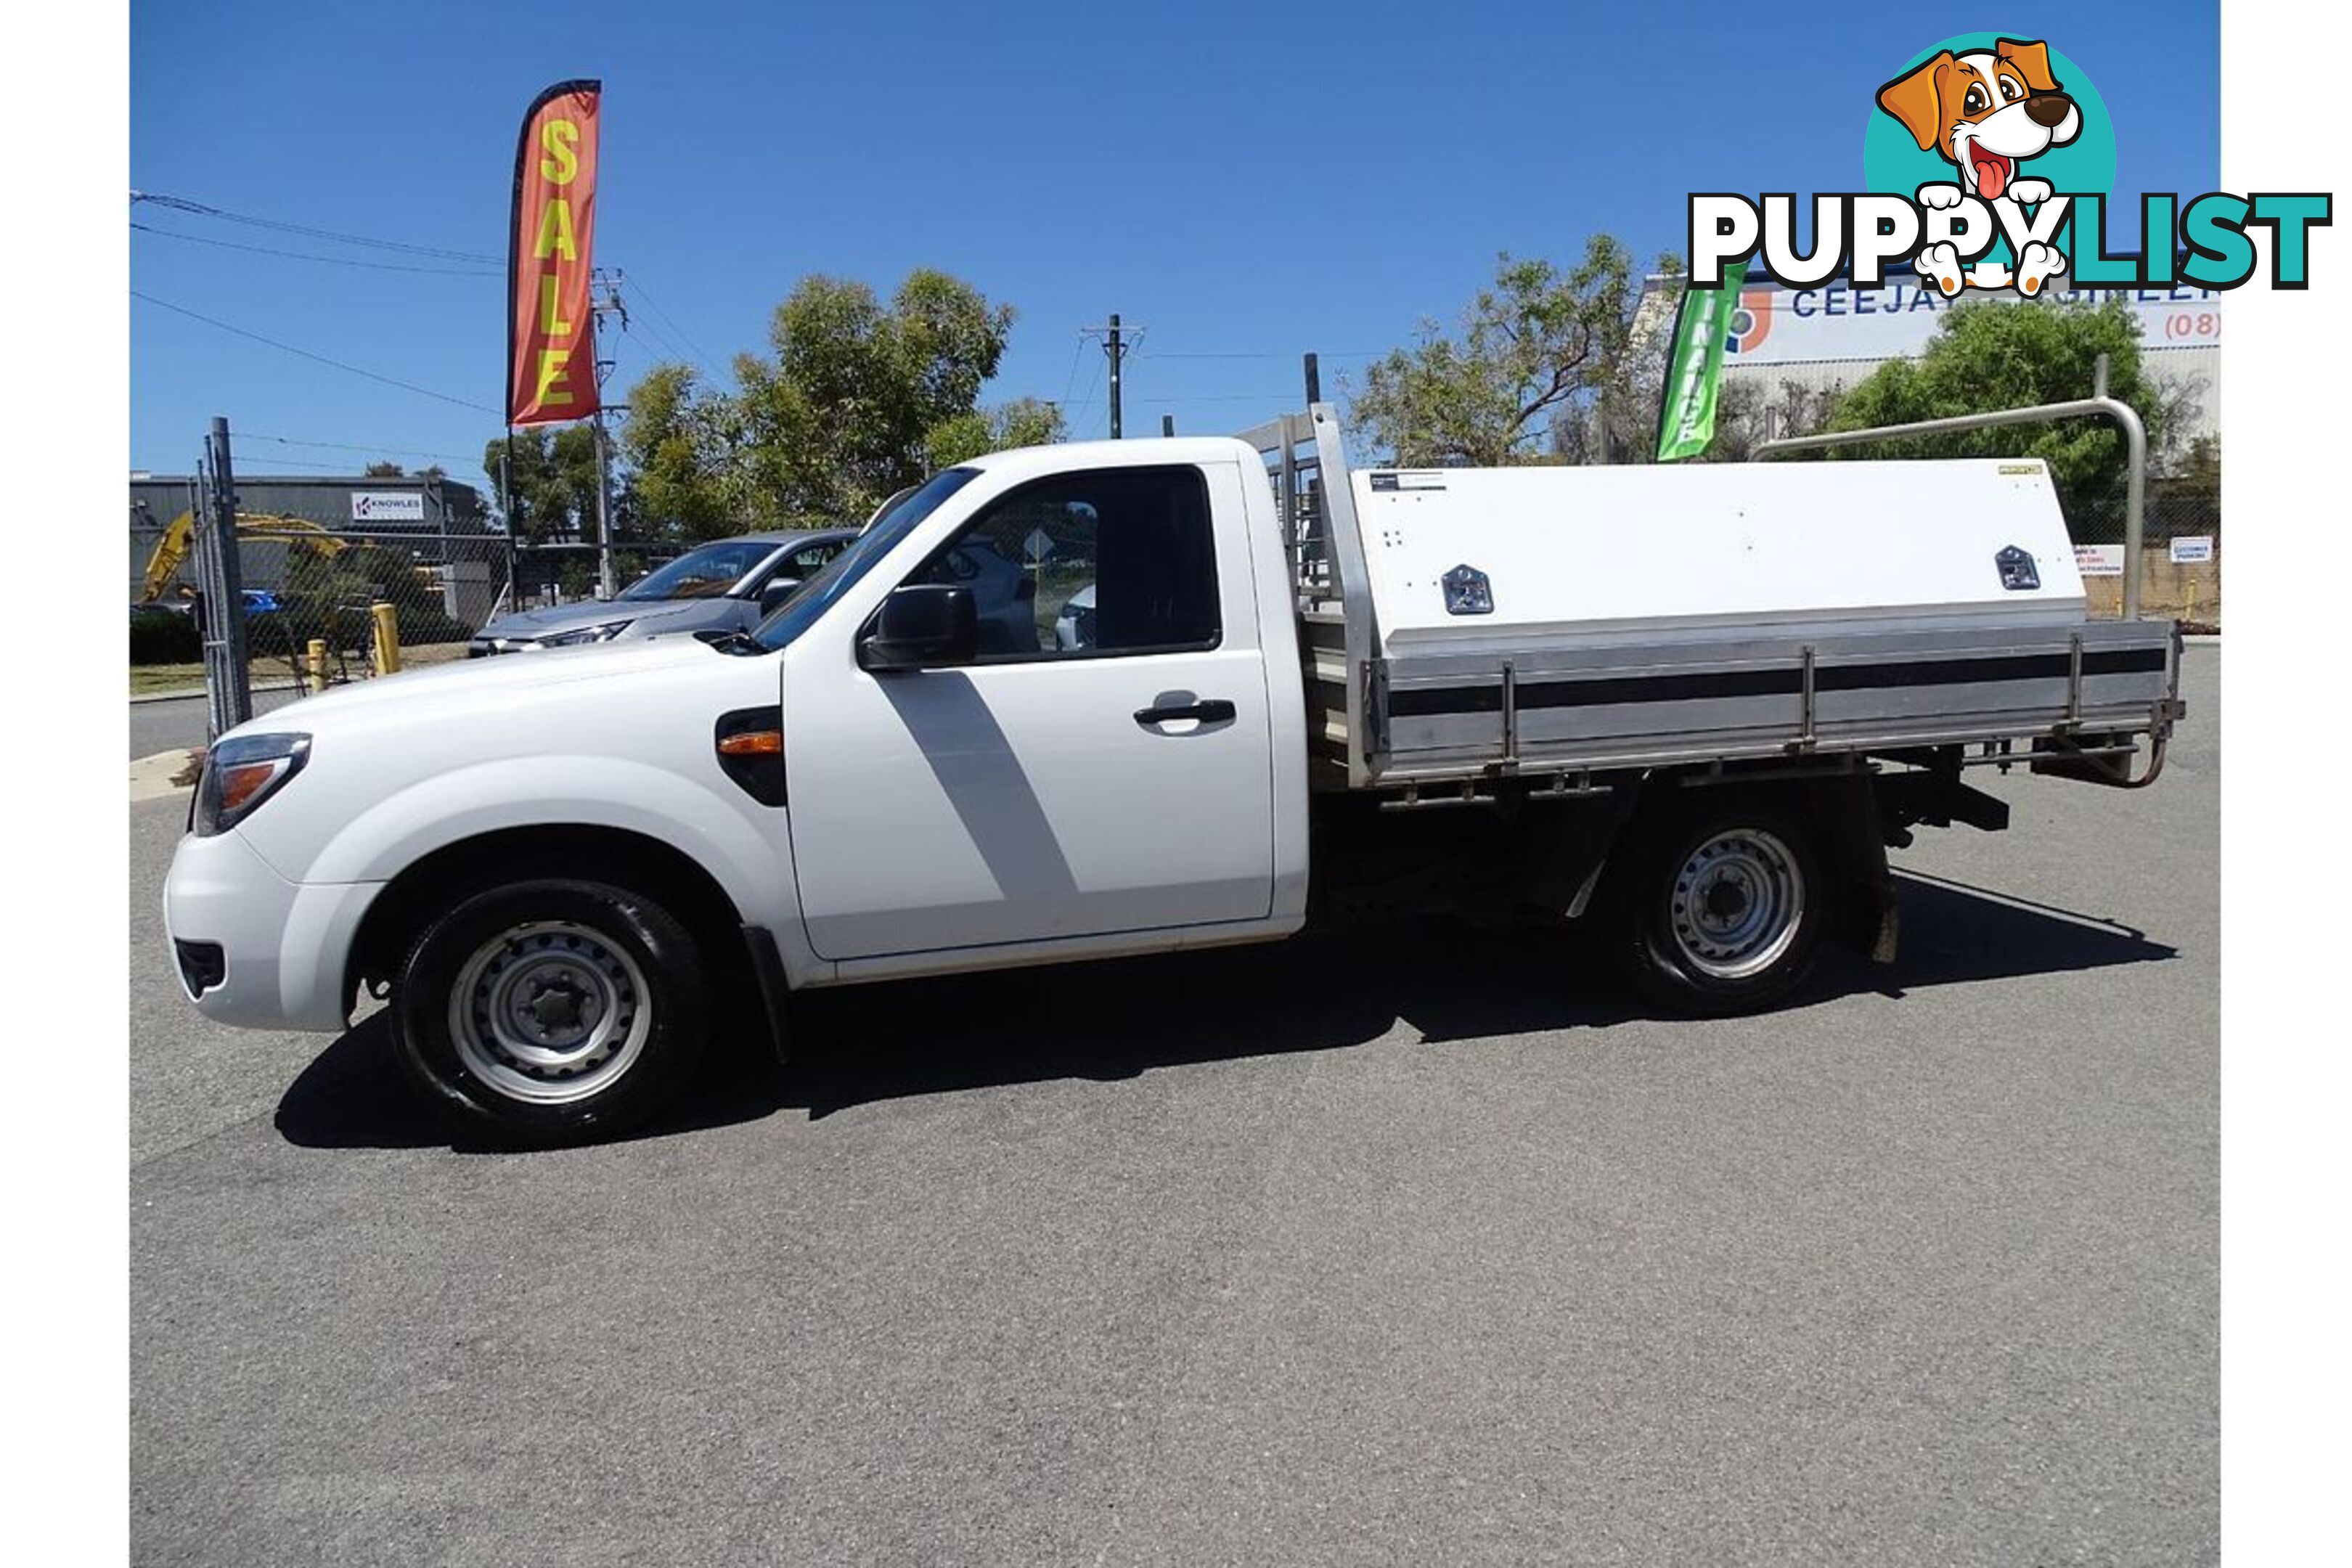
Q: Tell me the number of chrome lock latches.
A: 2